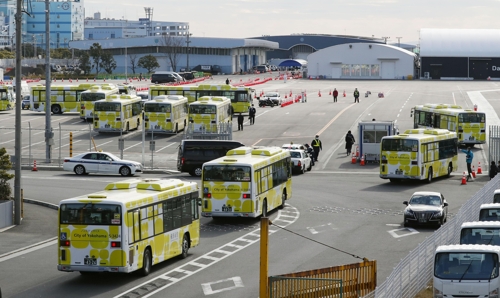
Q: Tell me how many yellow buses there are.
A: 11